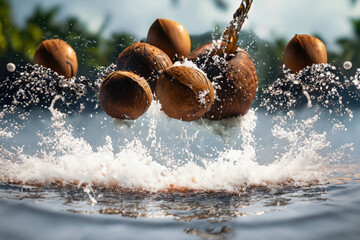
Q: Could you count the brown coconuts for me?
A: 7